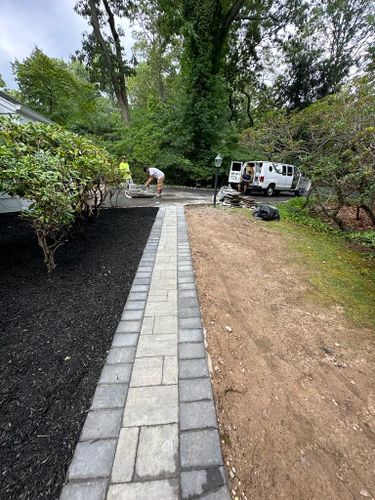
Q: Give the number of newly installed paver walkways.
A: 1